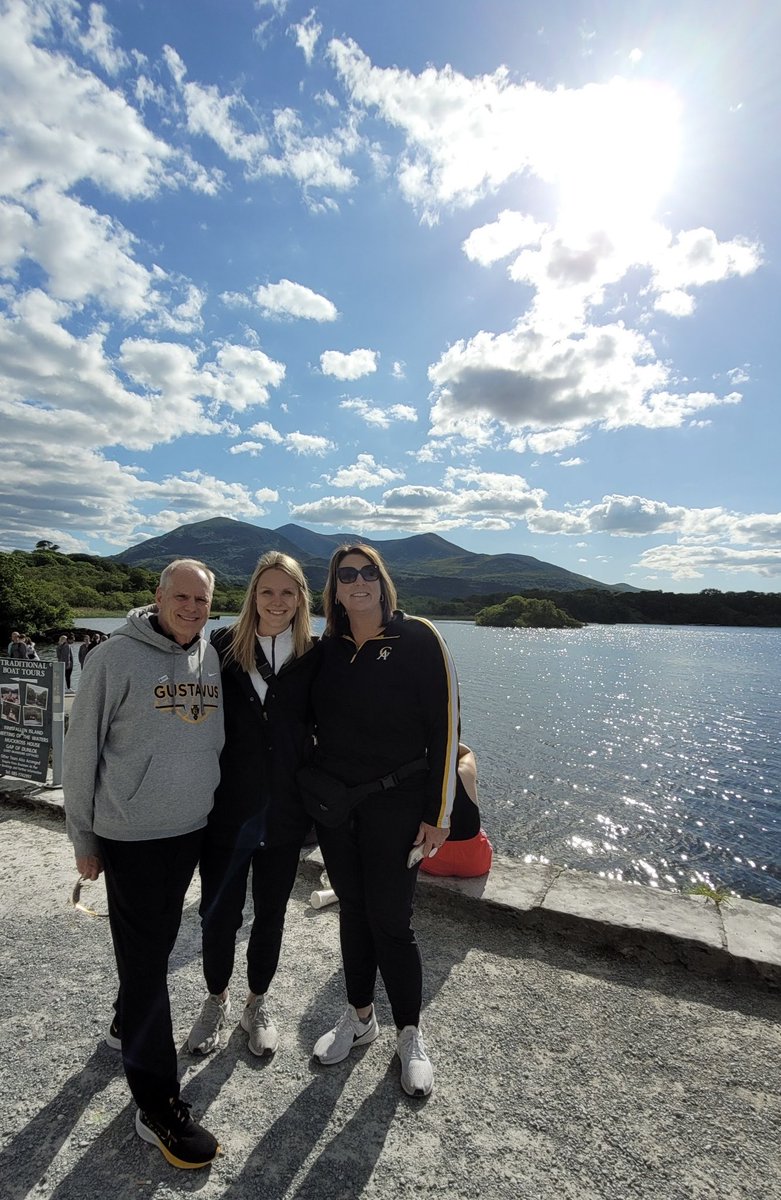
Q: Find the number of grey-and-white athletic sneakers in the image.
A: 4